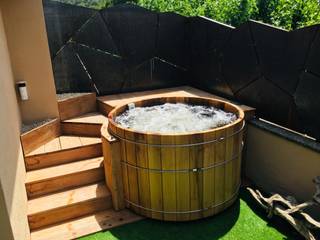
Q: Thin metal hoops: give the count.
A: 3